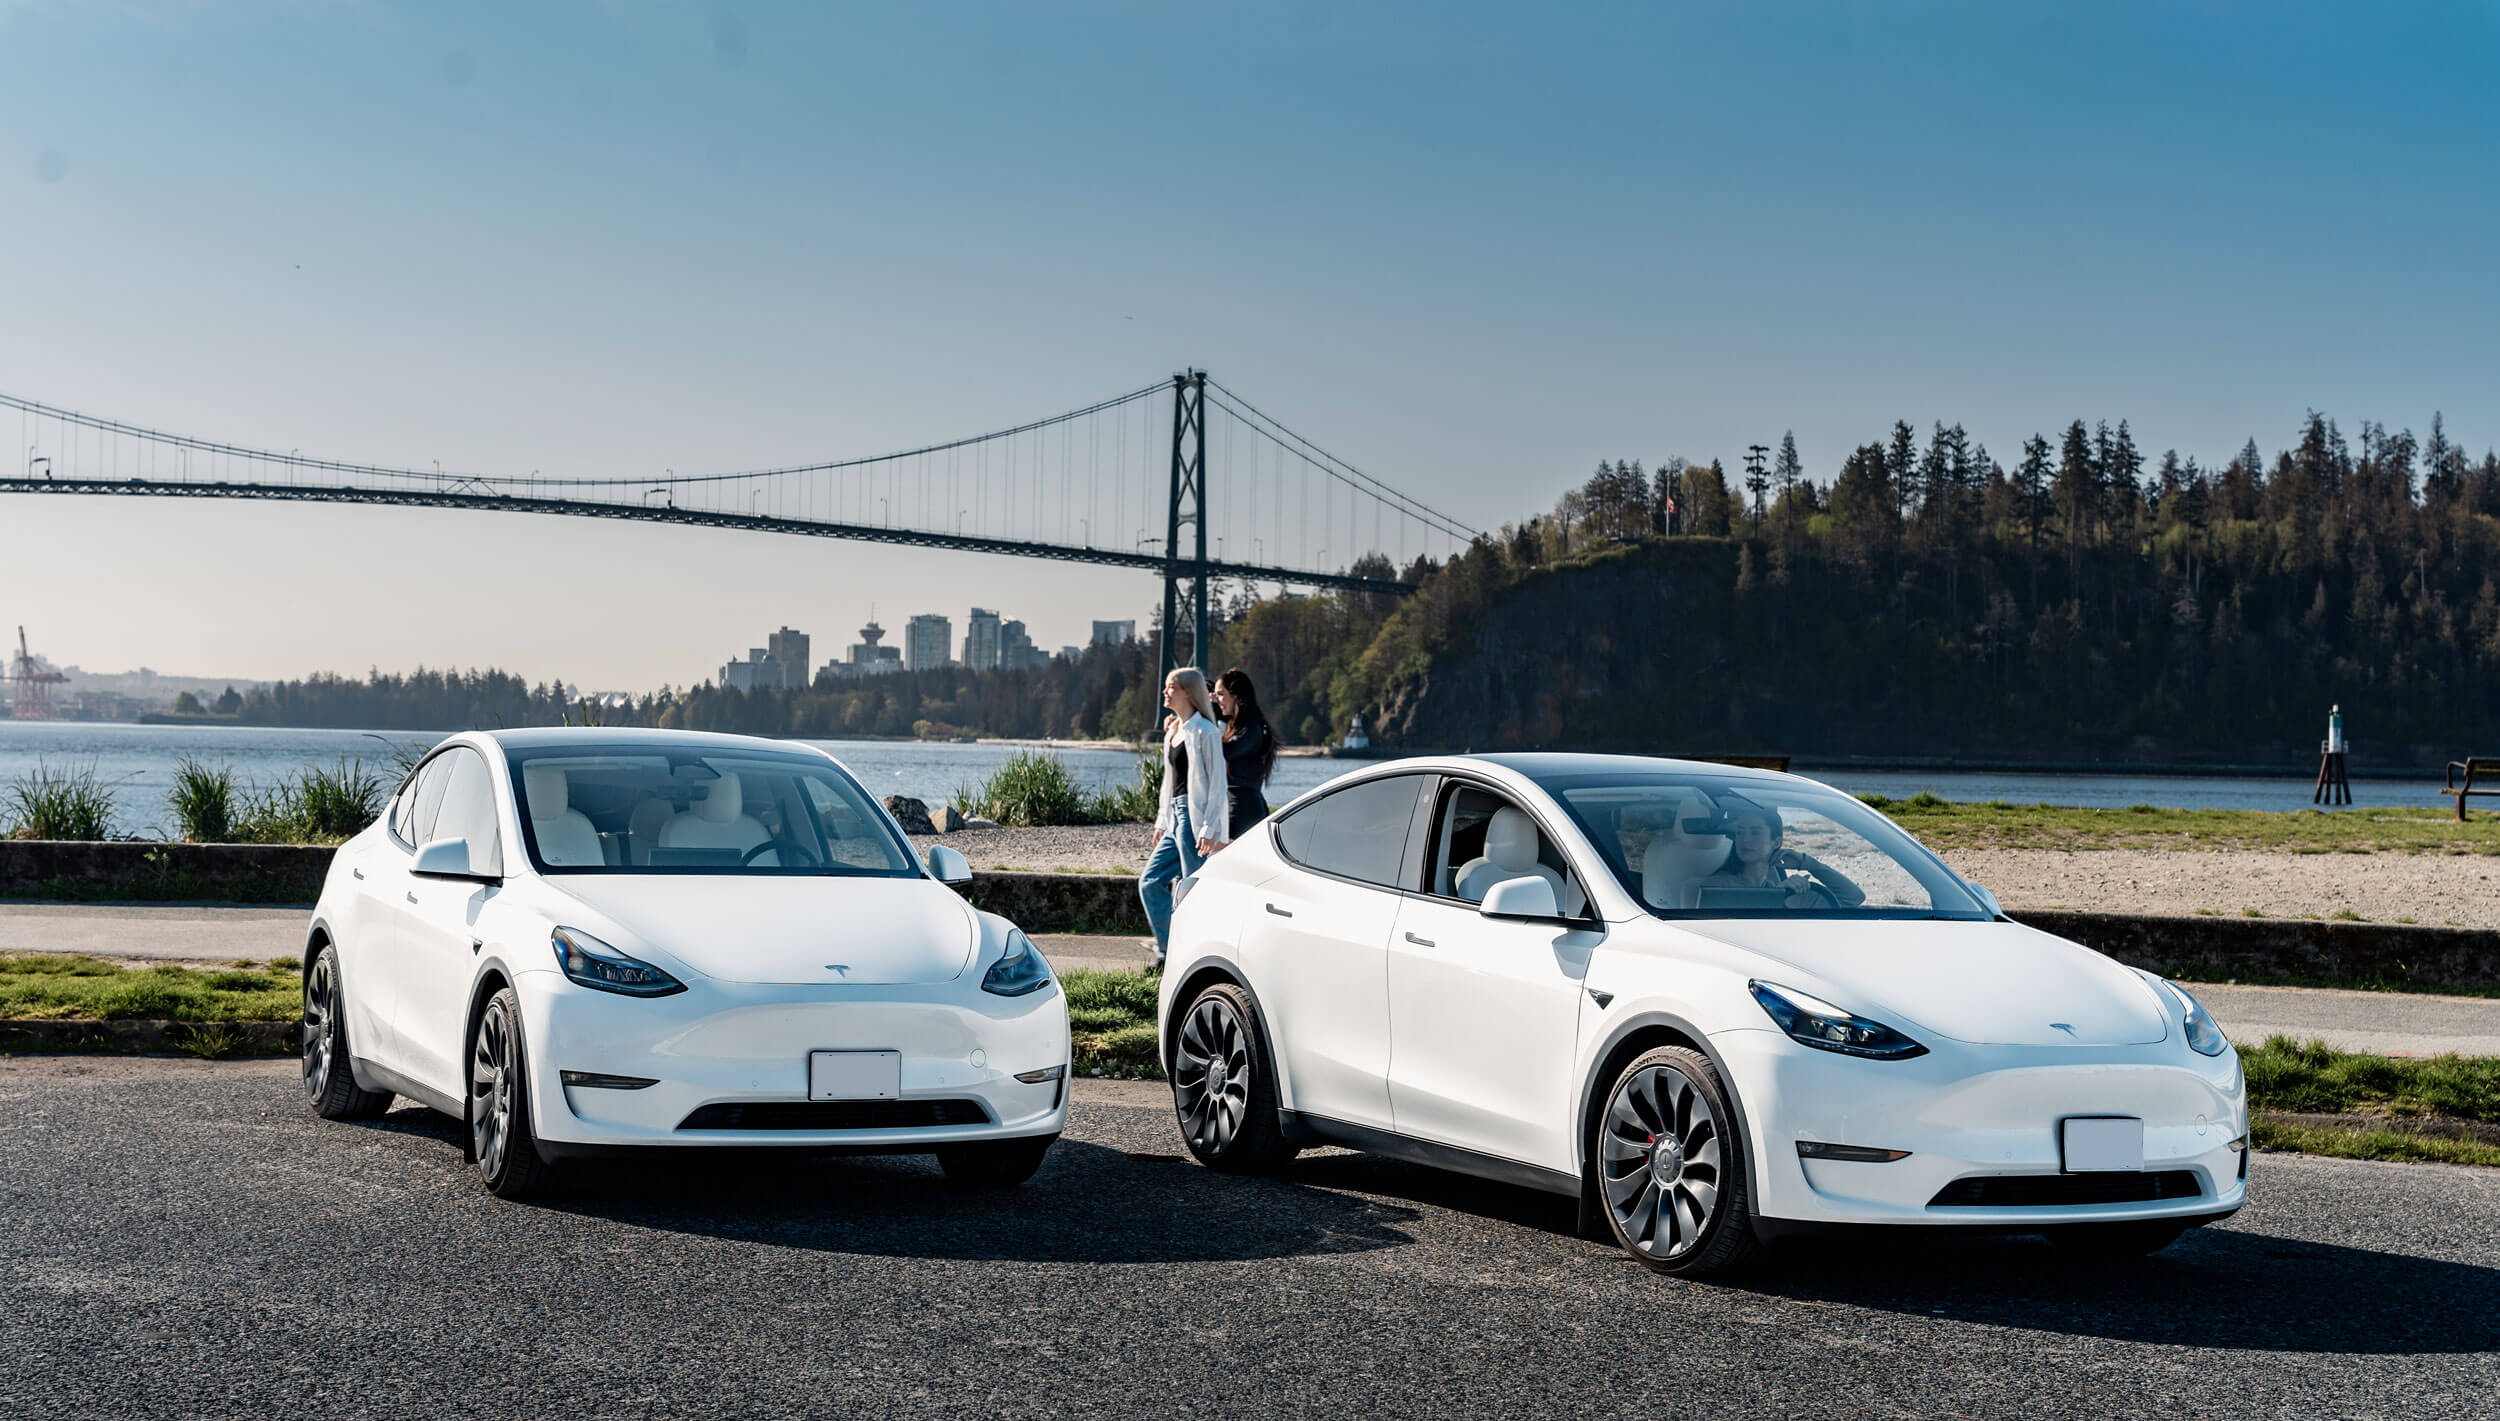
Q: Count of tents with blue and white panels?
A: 0